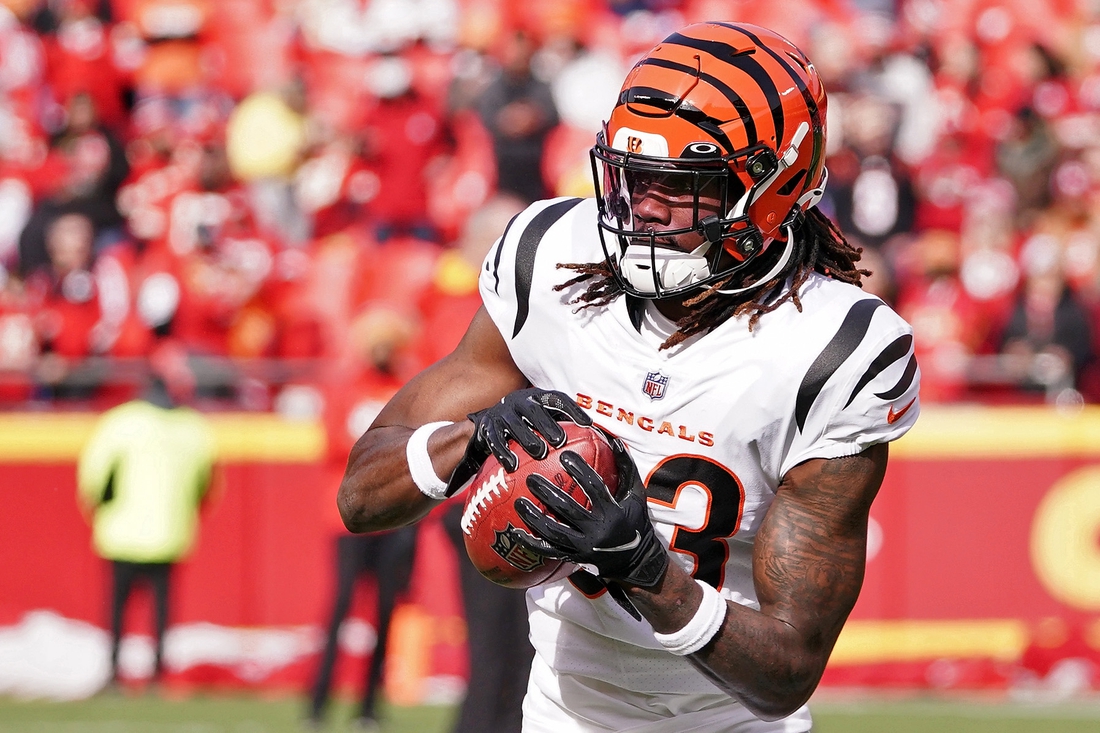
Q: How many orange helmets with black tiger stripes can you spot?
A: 1